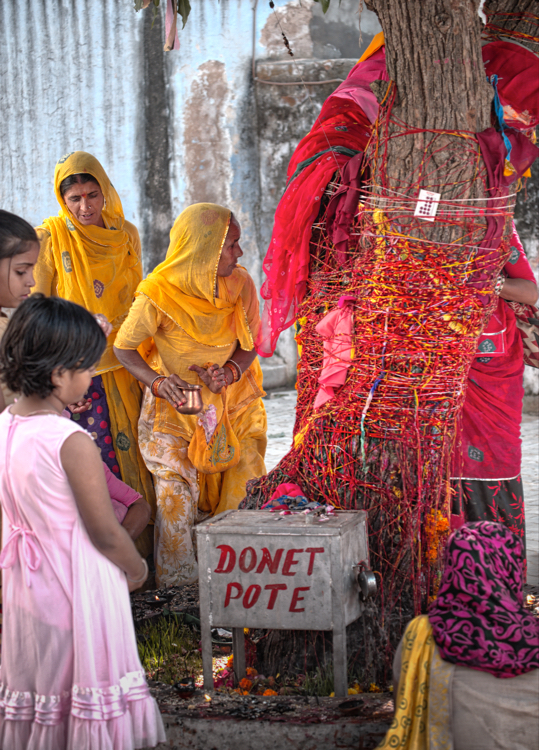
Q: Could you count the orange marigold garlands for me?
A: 1